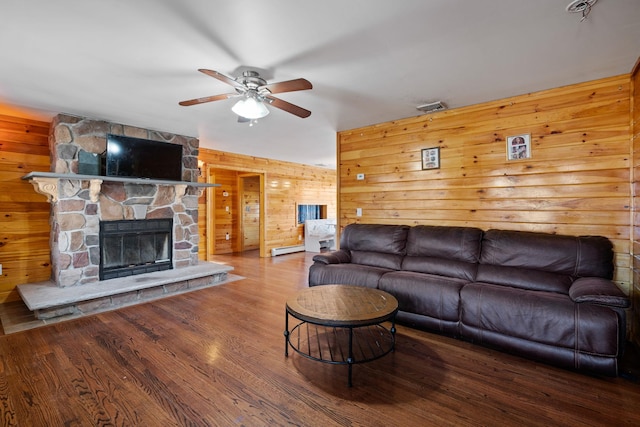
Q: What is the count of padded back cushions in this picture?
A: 3